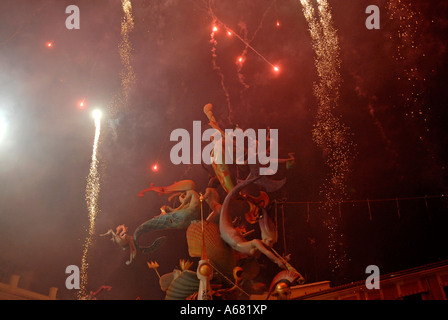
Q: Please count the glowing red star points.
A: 8